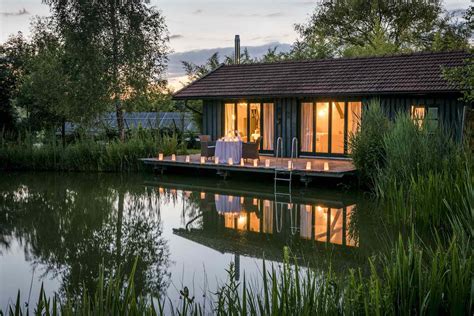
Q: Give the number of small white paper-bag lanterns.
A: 12